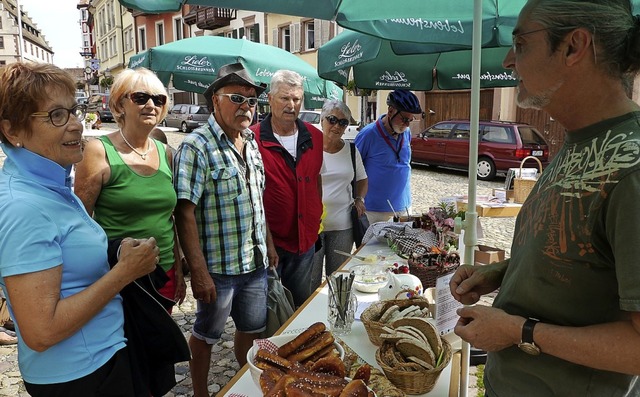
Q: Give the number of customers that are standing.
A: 6